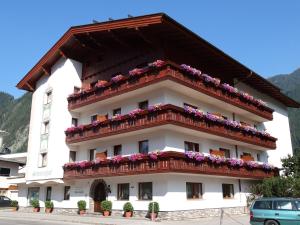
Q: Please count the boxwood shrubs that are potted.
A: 7